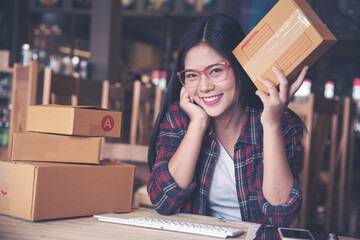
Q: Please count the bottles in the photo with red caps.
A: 5